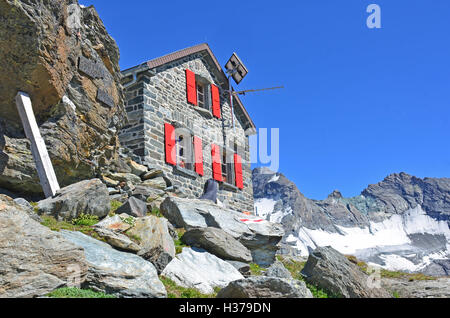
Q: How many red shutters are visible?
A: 6